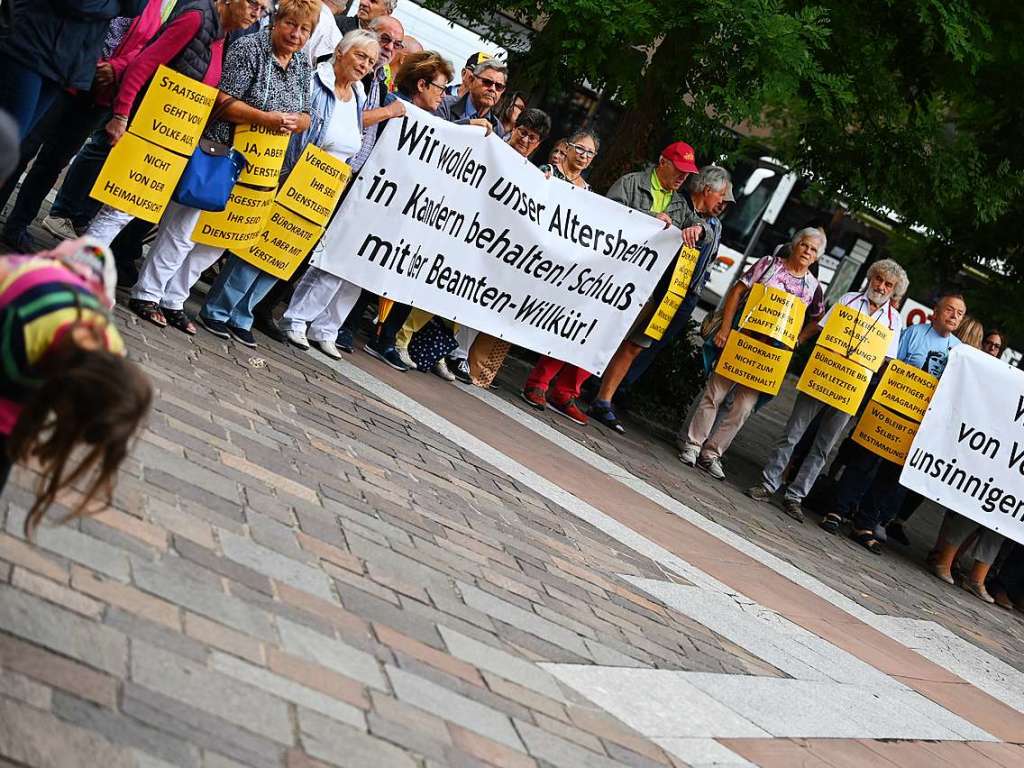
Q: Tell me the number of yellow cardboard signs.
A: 14